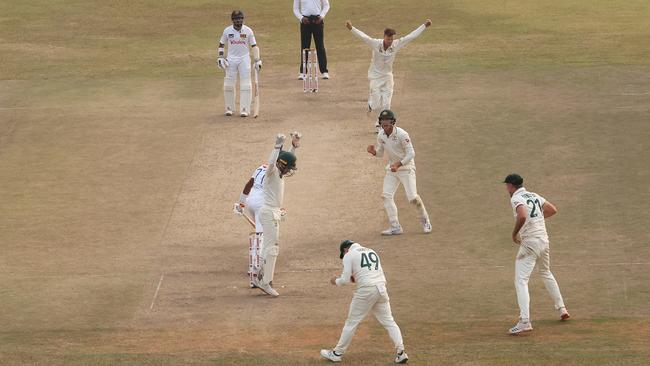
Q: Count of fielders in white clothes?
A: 5